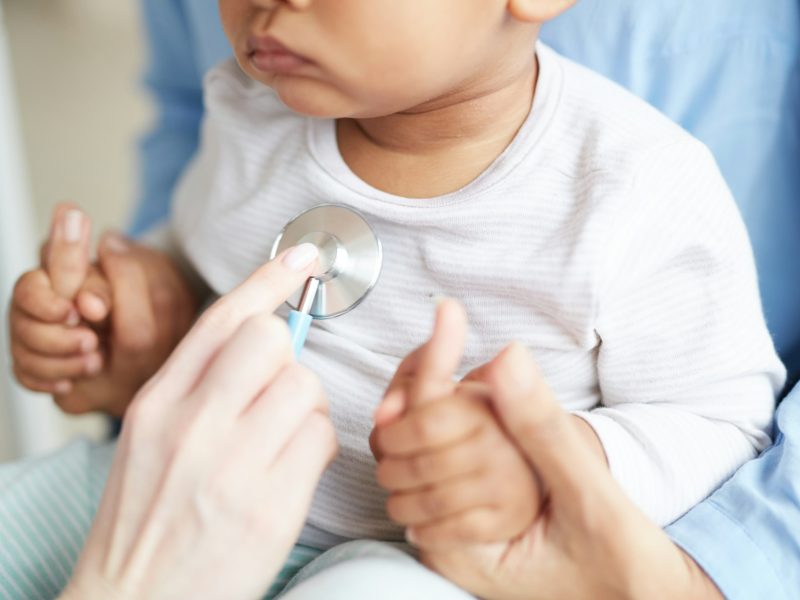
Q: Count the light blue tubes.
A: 1